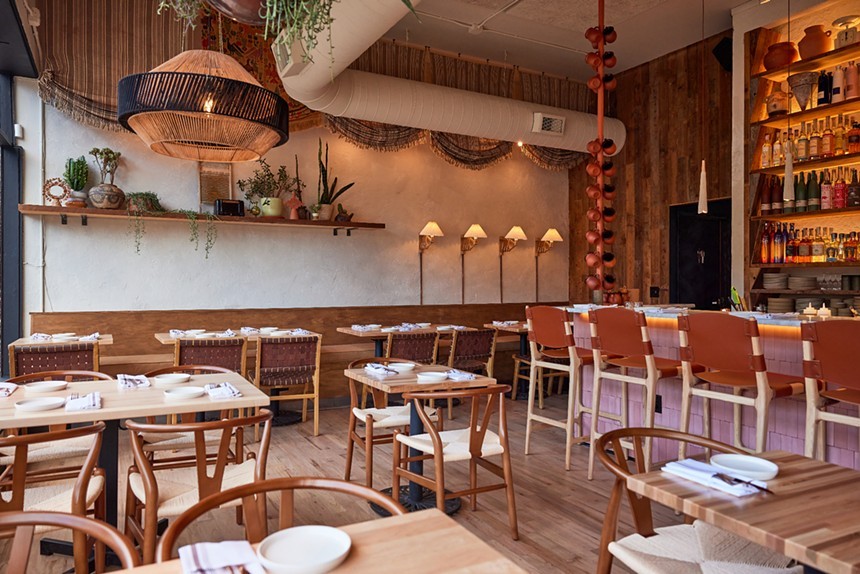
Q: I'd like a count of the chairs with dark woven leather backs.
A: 5